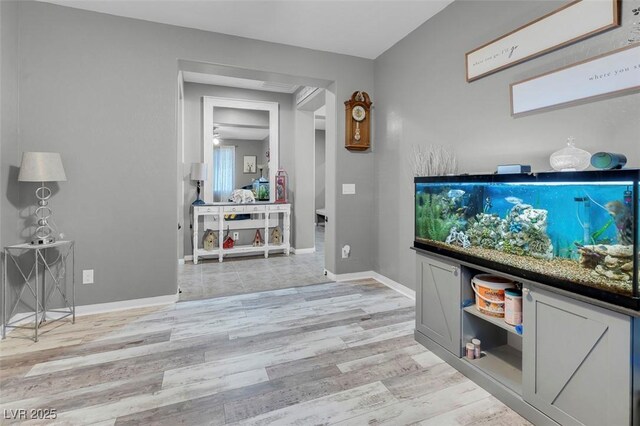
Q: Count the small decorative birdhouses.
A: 4